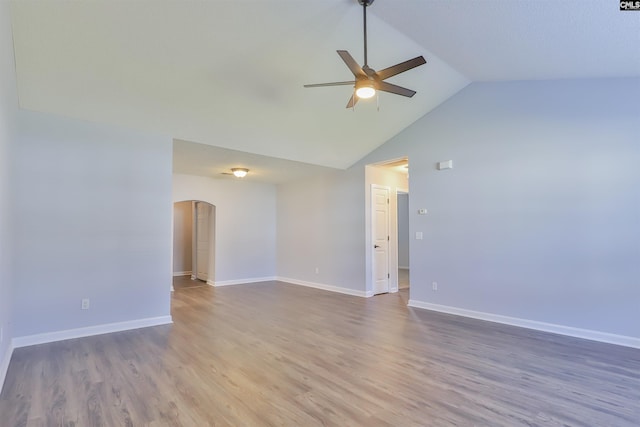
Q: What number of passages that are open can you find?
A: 2